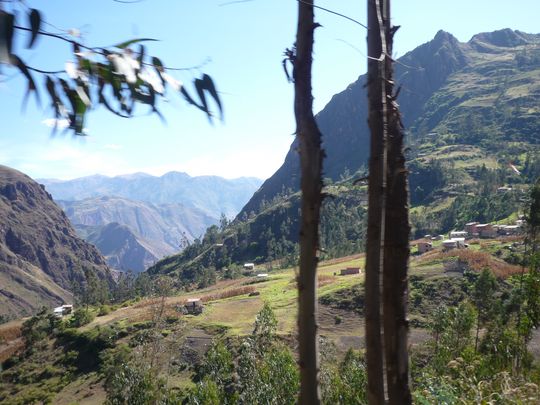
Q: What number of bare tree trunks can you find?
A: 3